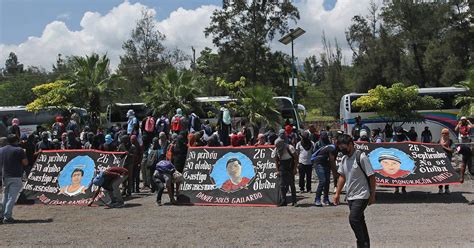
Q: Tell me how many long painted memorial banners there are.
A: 3